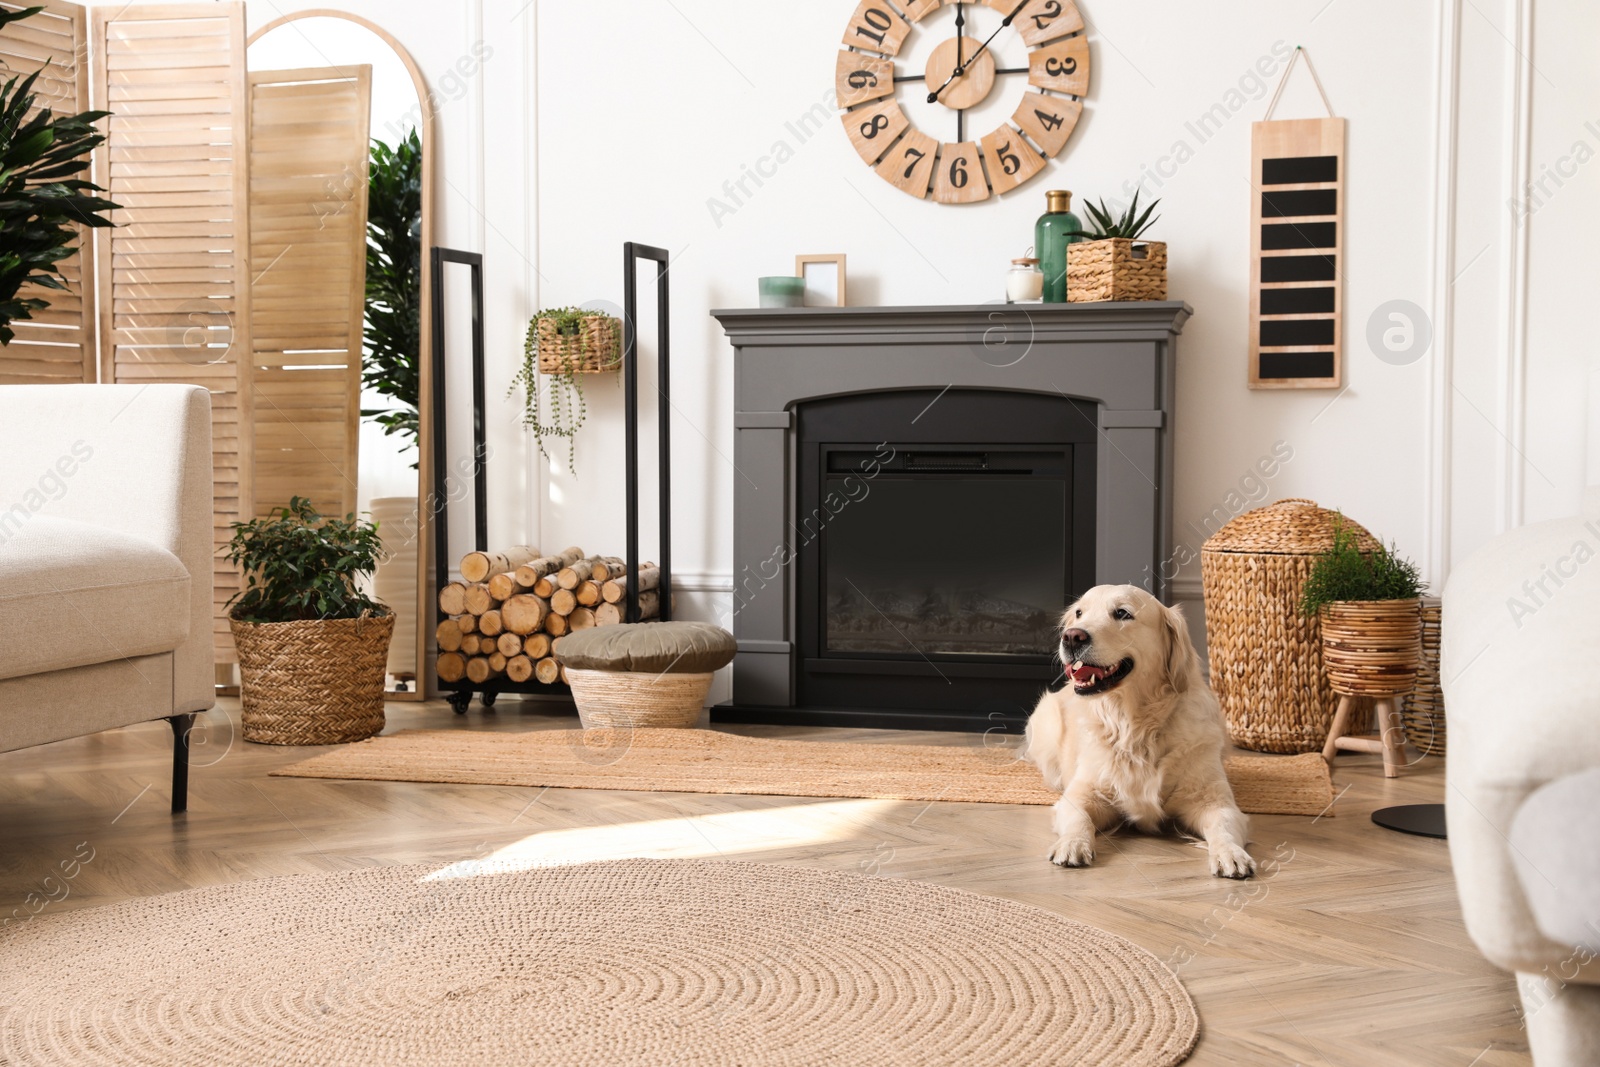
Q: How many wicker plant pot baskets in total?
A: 4